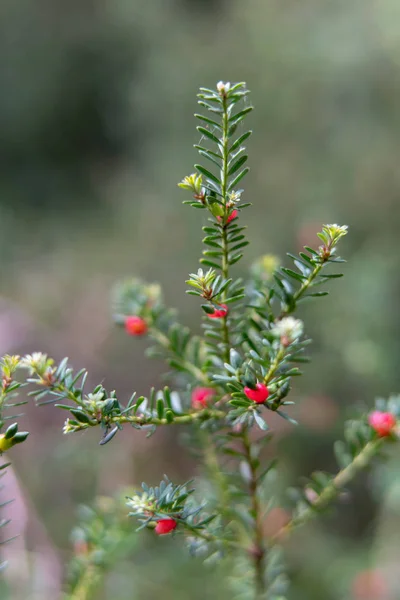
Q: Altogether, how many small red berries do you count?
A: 7